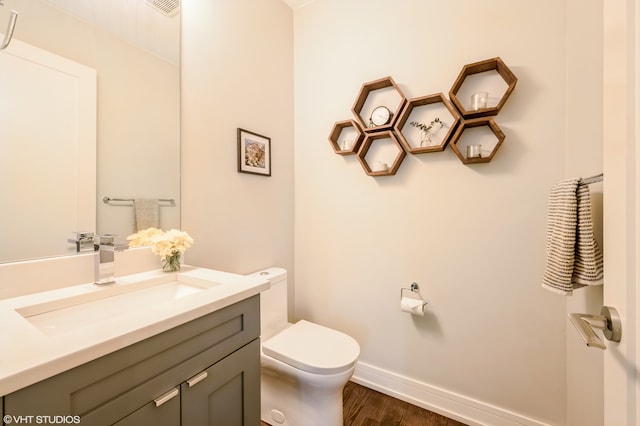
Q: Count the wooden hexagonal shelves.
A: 6